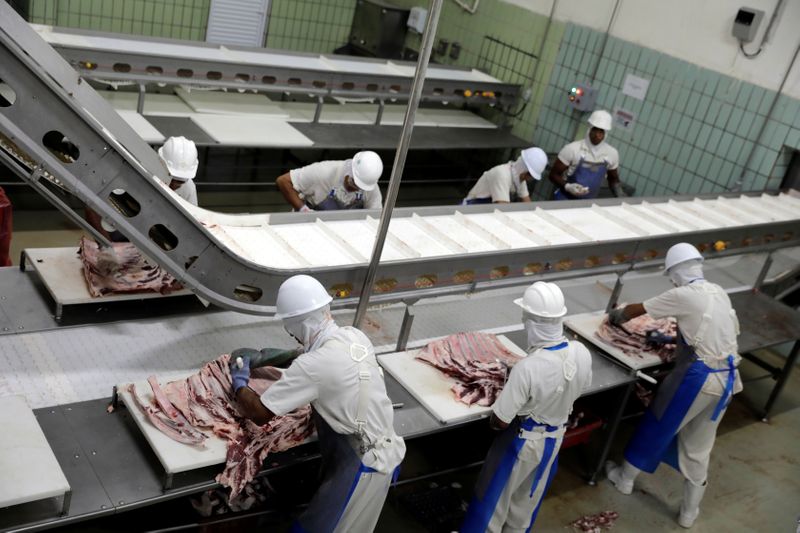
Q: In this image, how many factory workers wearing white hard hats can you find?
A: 7